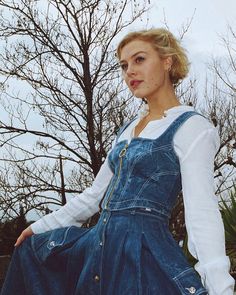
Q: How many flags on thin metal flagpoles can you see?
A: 0